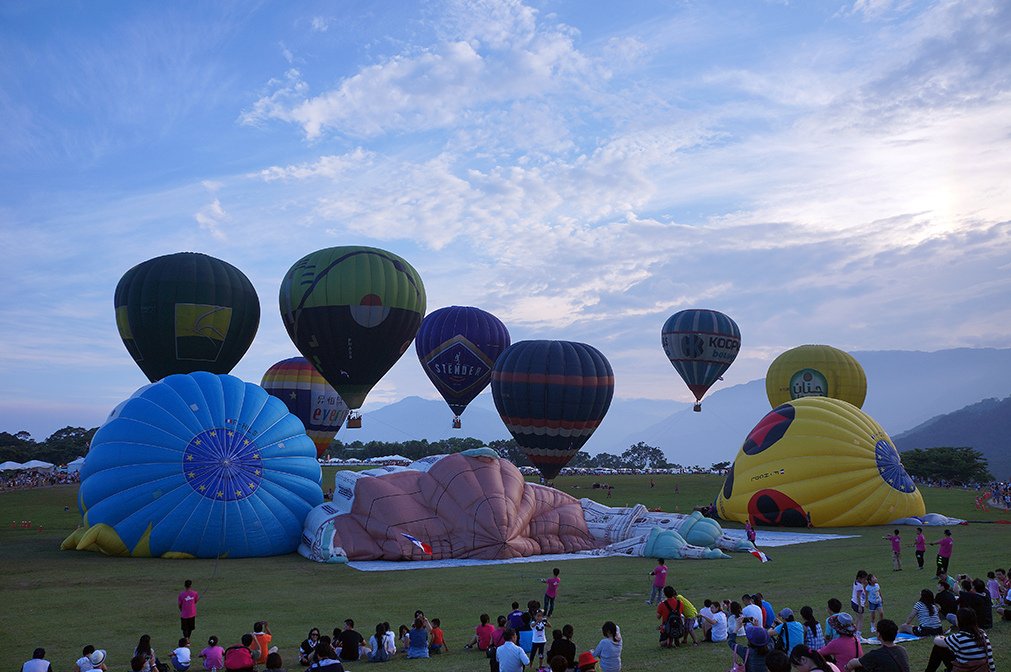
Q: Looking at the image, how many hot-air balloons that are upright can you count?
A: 7